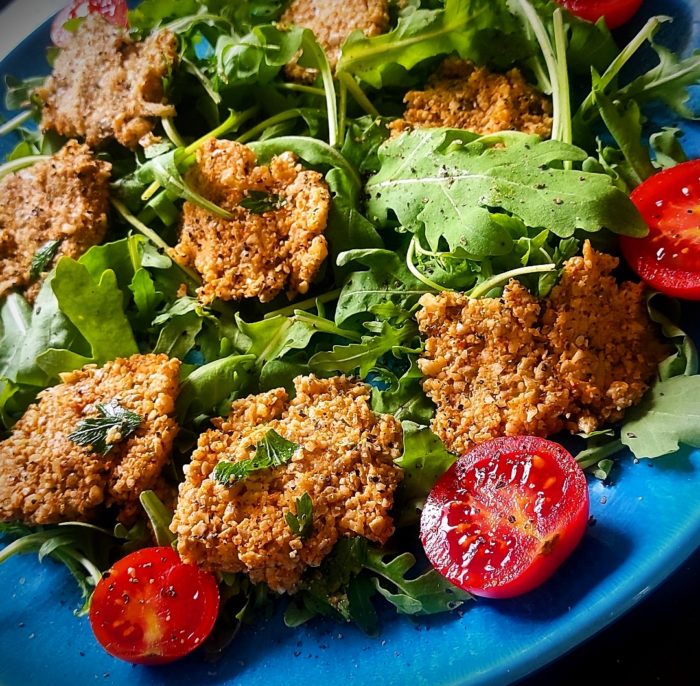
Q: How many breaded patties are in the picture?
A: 8